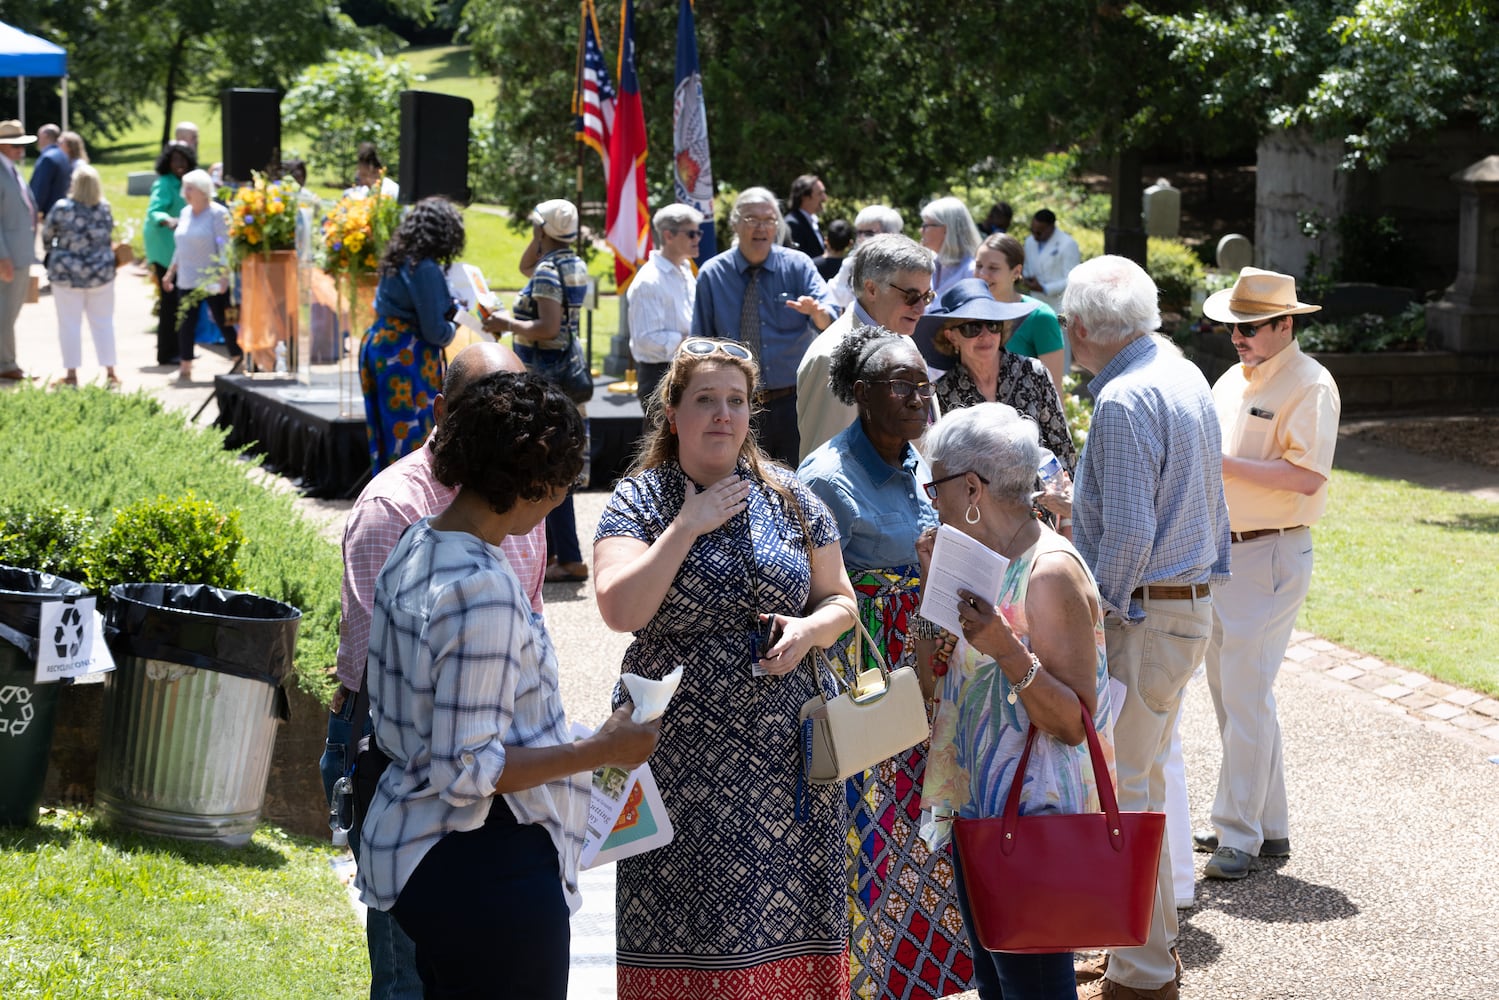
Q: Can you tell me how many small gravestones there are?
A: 2